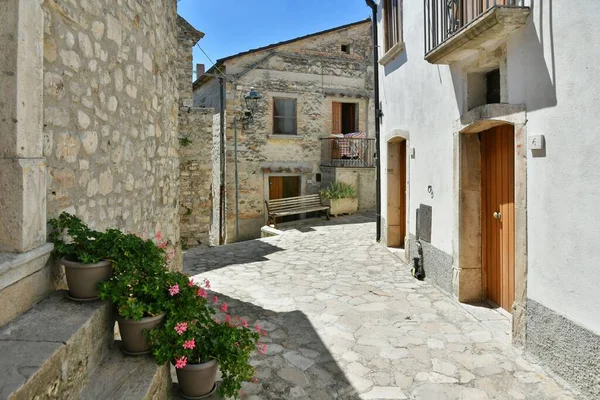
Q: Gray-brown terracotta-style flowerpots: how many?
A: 3